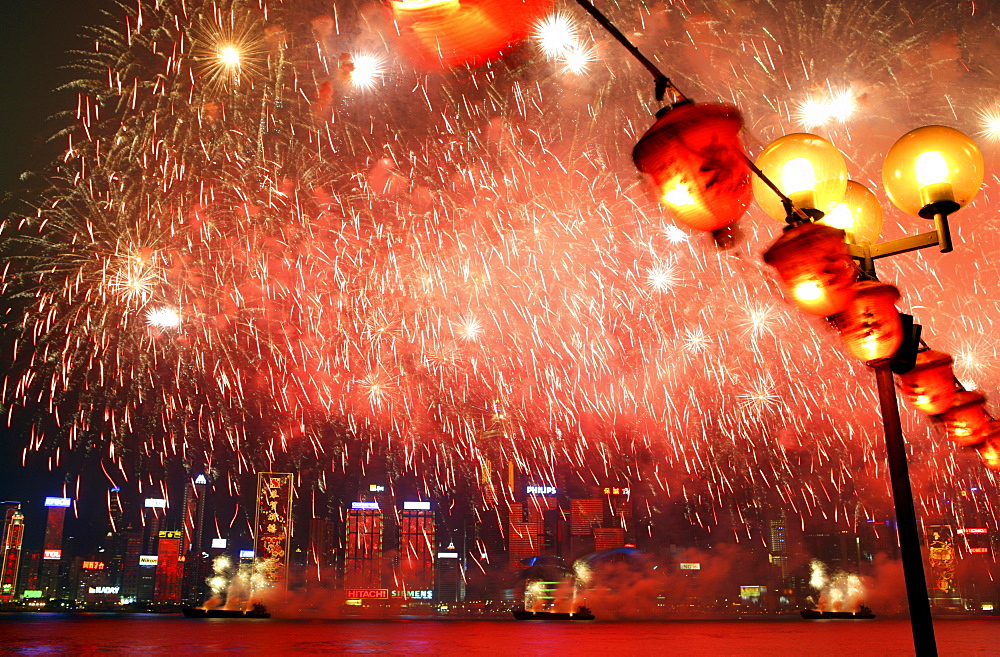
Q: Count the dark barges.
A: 3